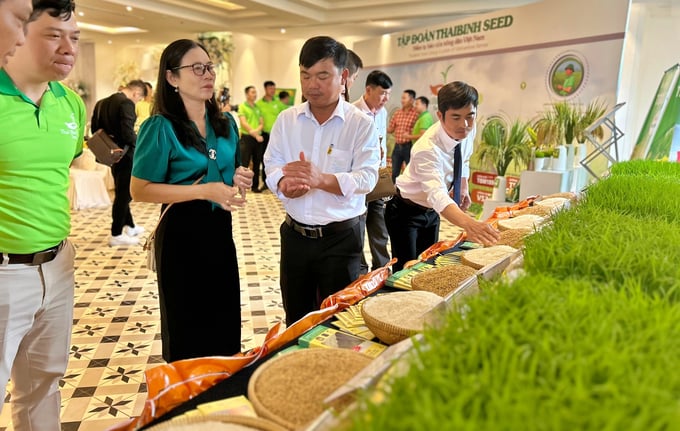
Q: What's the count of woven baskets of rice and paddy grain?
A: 10